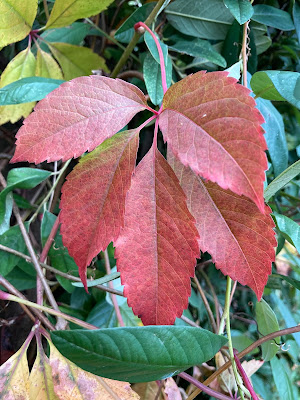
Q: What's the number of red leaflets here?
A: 5